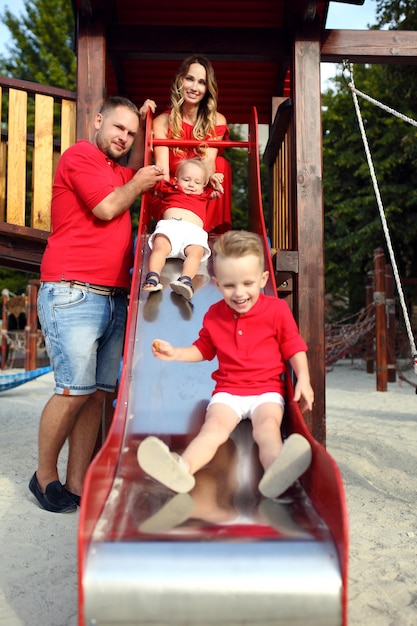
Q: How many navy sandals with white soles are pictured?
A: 2